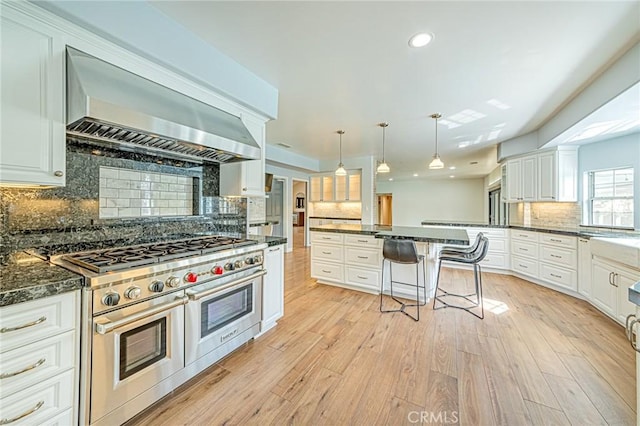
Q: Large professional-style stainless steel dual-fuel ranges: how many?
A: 1